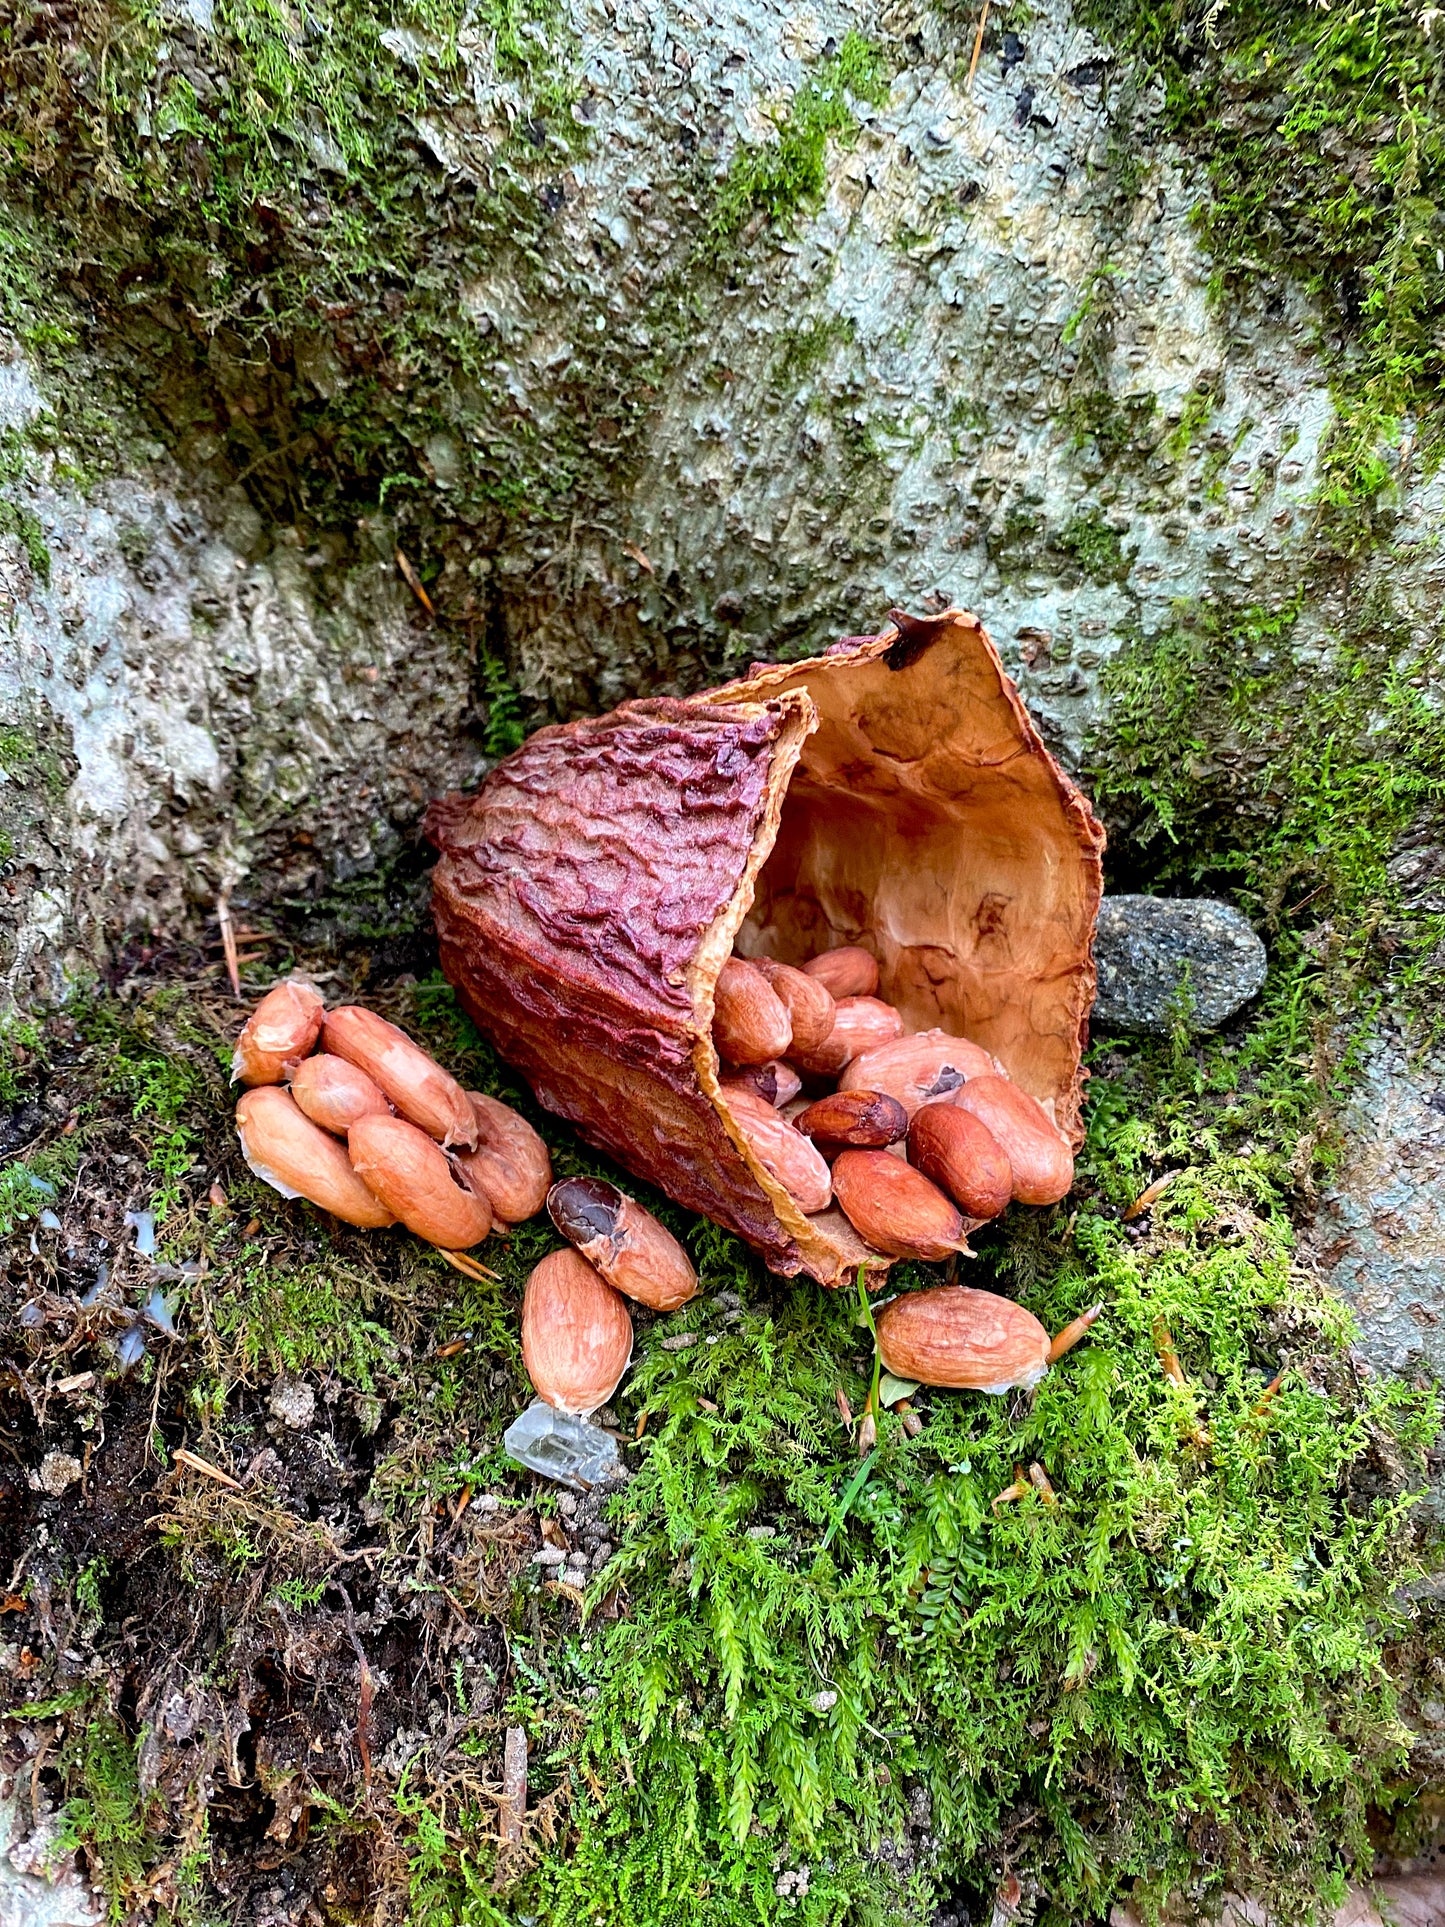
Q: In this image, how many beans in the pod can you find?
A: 11